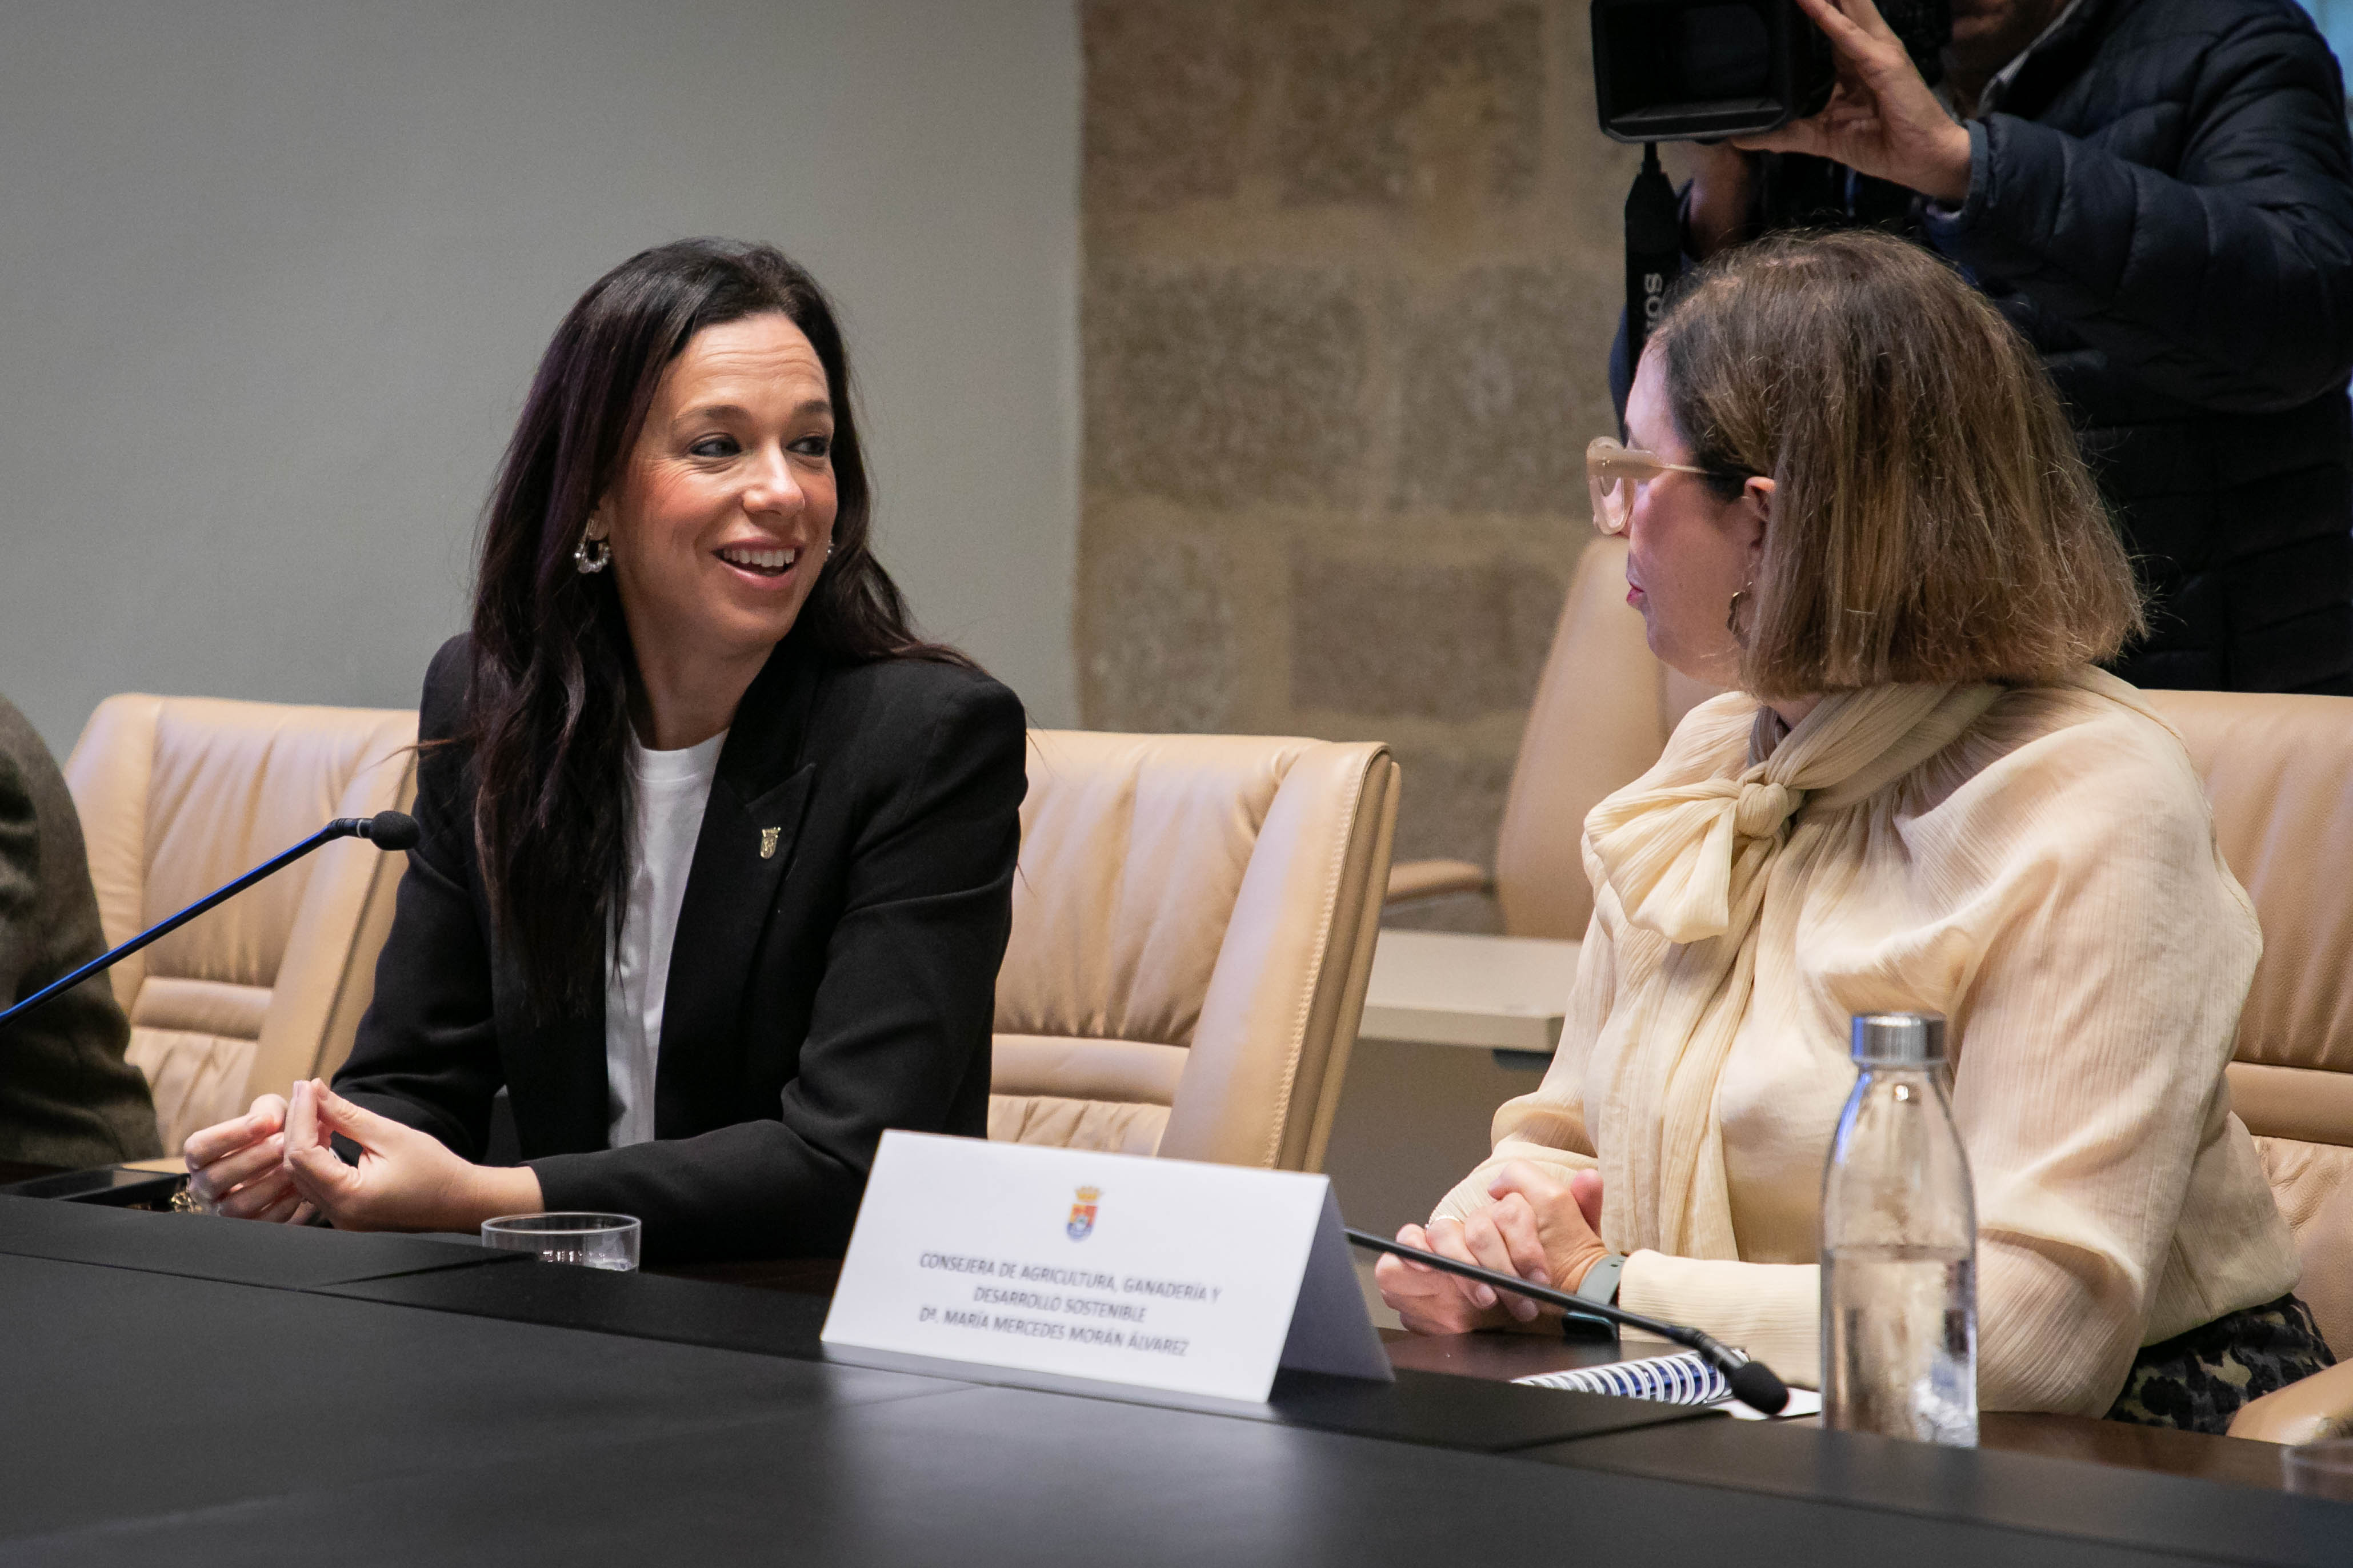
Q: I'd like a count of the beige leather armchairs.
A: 4